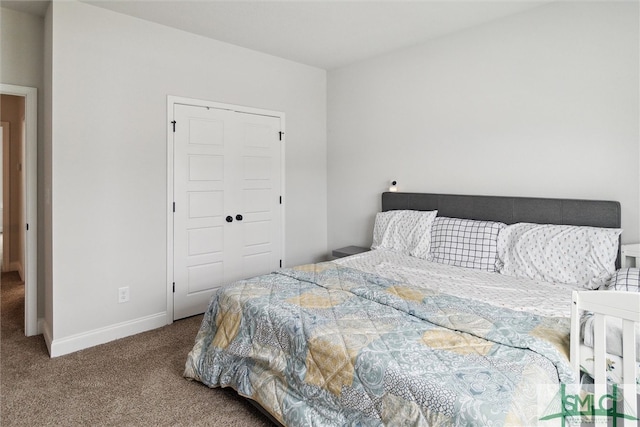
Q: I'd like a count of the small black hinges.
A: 6